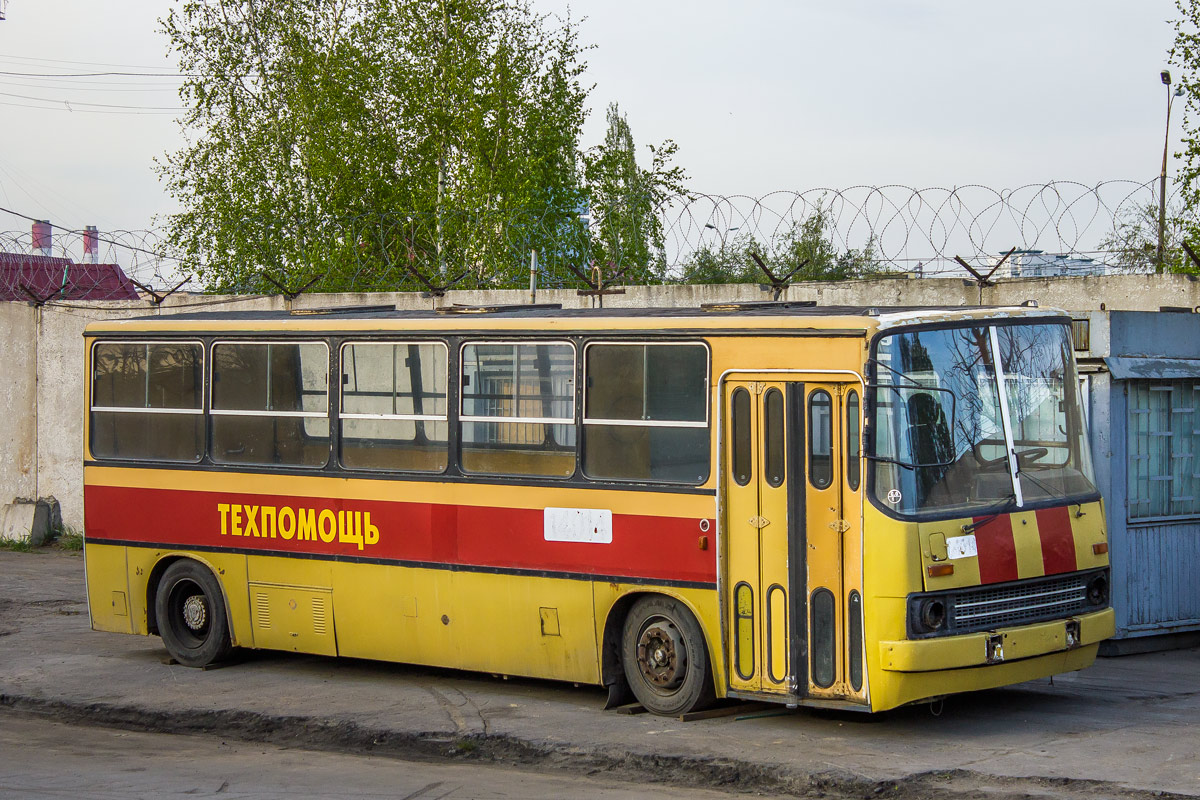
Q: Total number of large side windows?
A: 5